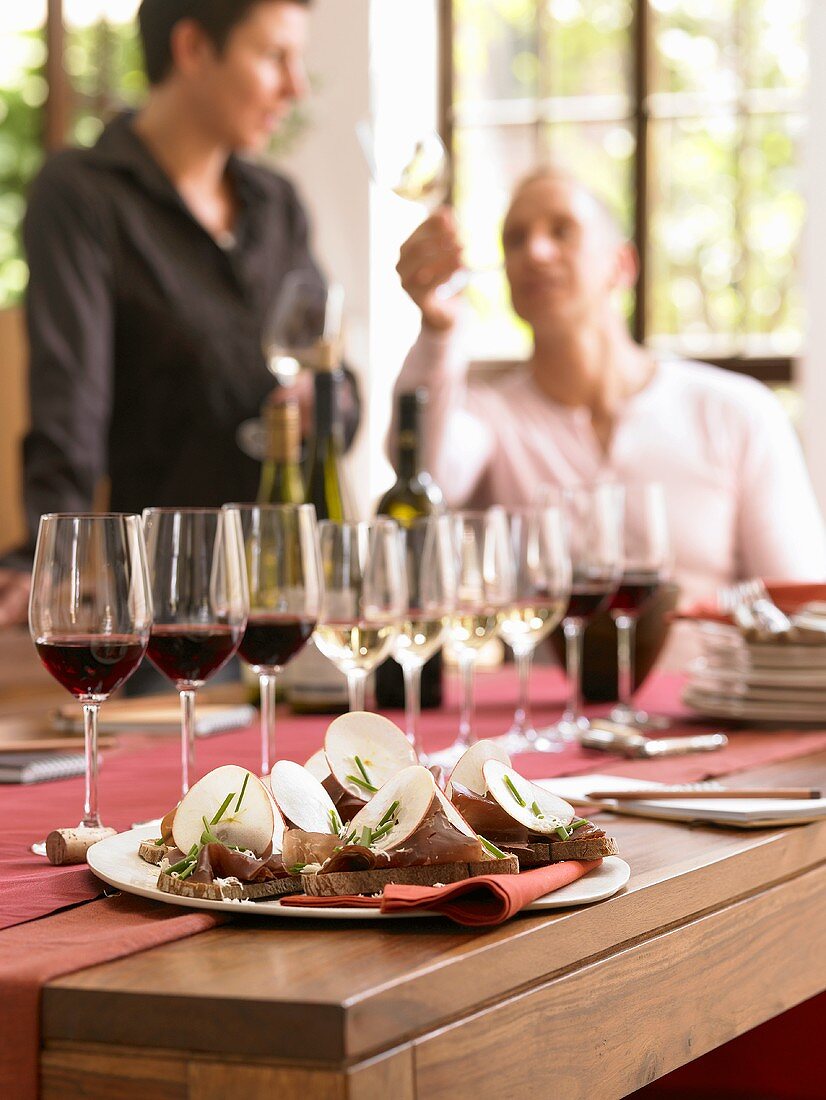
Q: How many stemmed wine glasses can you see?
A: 11